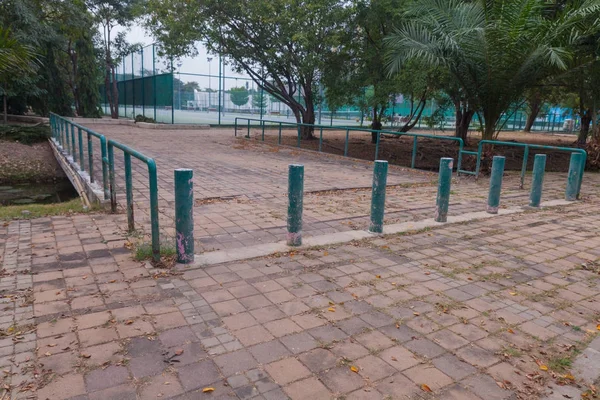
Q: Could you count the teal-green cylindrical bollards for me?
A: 7